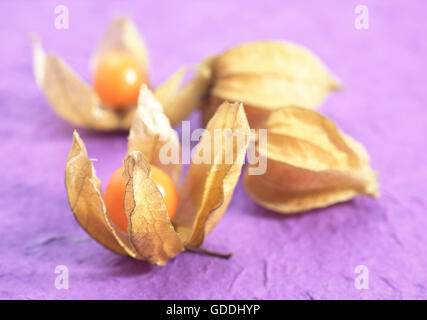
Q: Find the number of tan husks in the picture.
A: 4